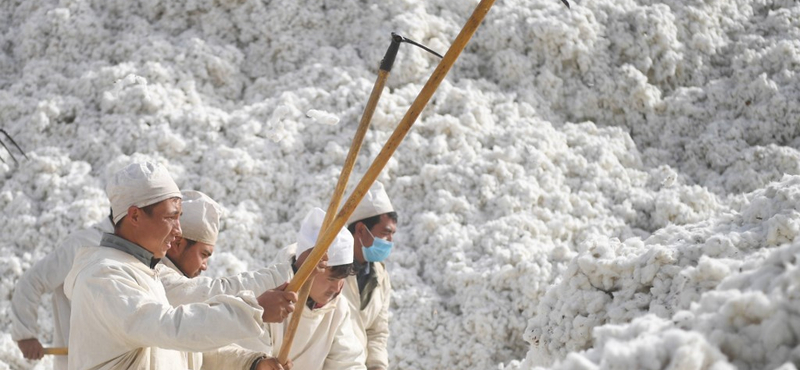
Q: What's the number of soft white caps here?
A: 4